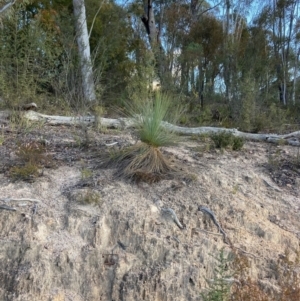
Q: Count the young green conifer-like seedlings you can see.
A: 1